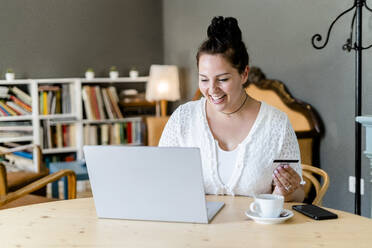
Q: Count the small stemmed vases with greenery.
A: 4